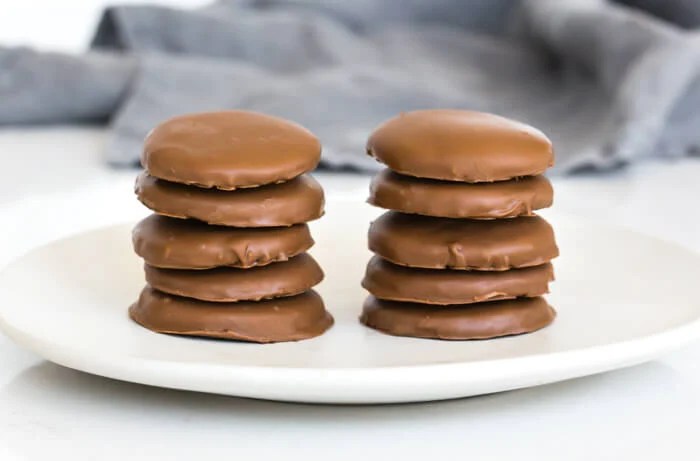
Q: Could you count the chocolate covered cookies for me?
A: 10